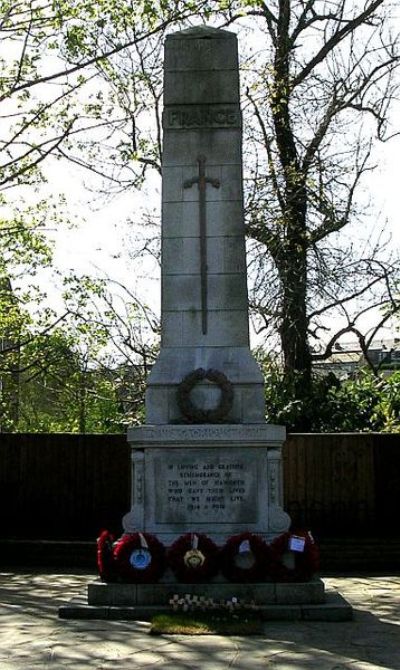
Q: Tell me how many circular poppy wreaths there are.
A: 5